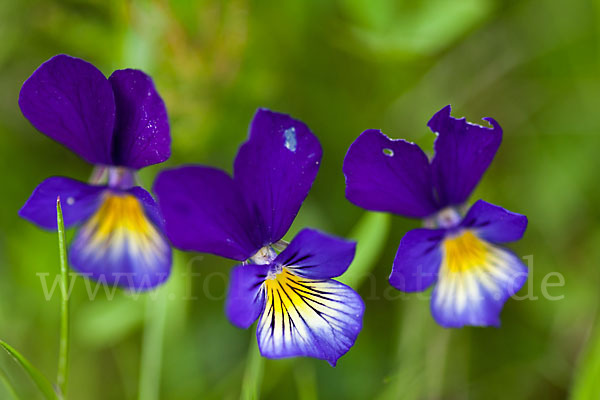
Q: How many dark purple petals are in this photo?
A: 6